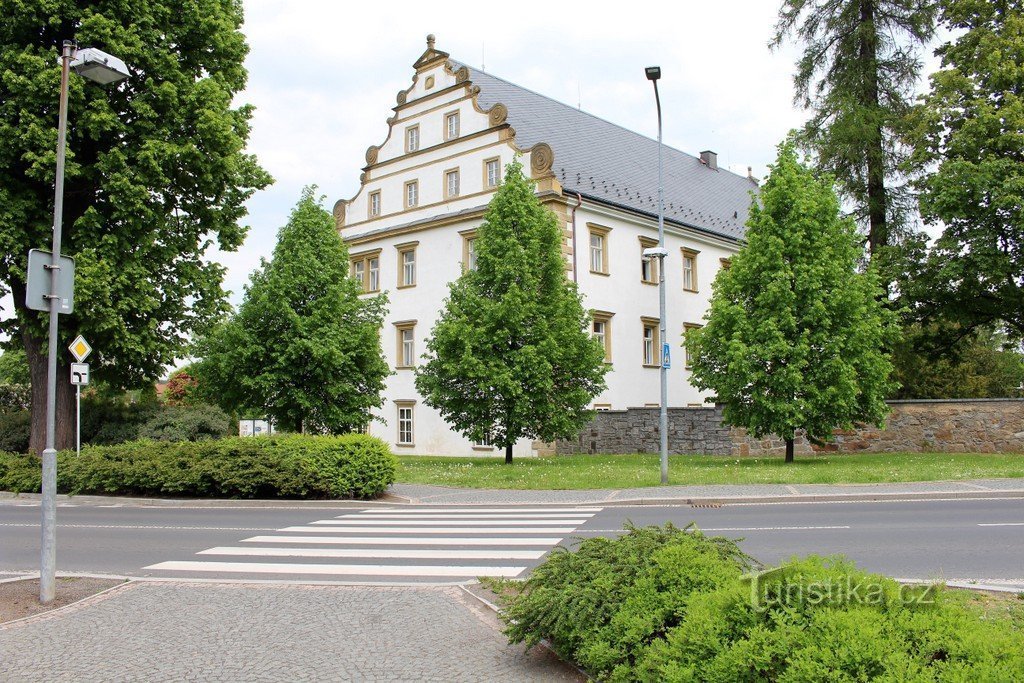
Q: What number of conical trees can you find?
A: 3